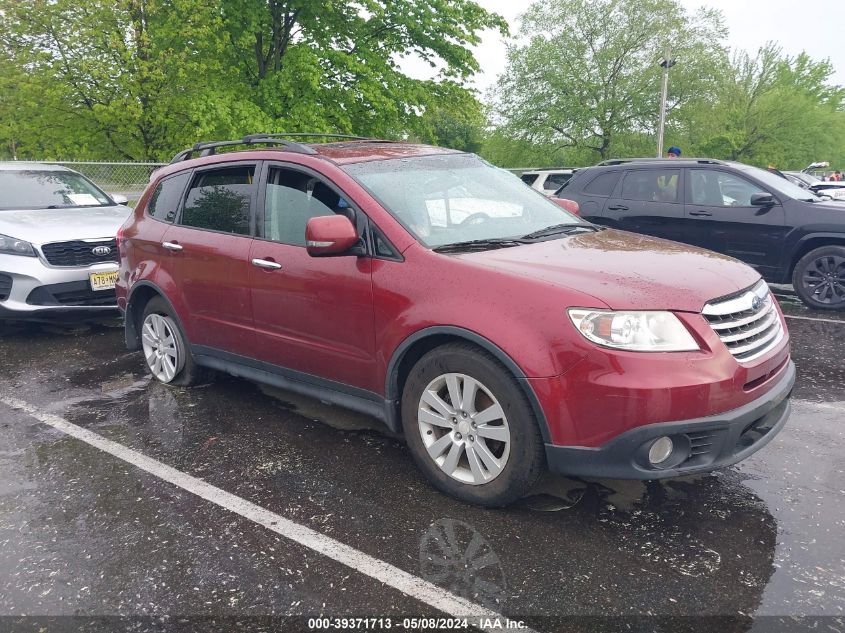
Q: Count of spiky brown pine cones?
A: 0